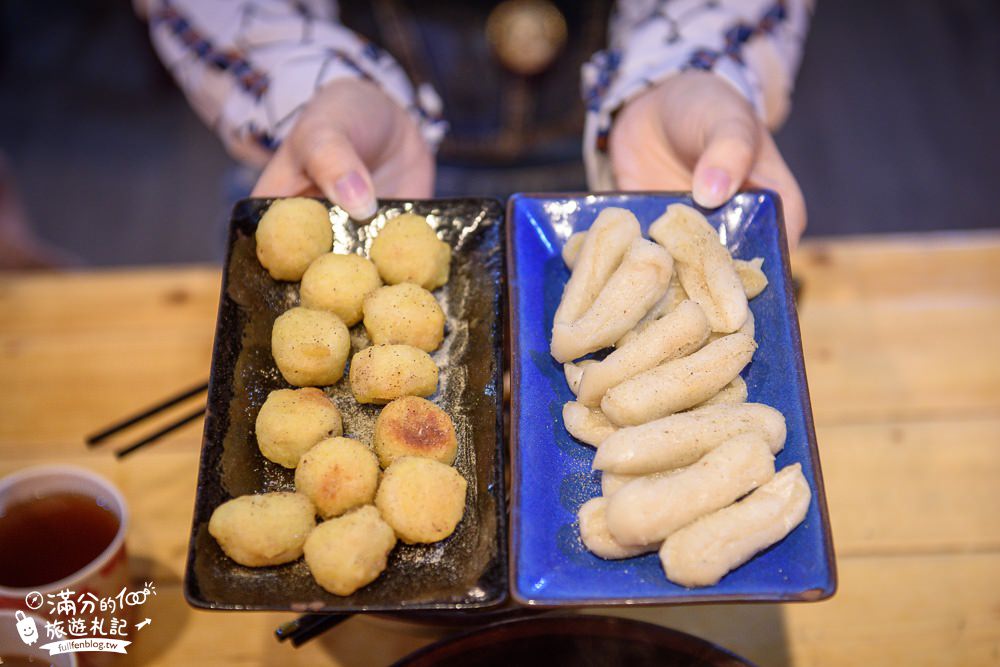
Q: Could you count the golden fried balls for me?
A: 12